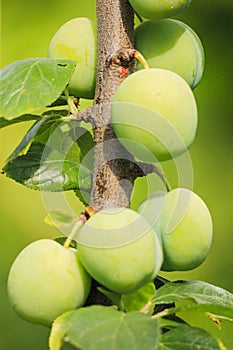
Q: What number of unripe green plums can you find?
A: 8